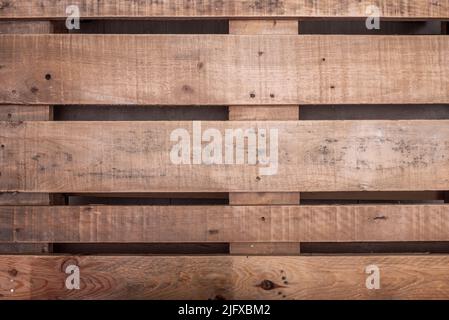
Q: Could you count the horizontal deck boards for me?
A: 5